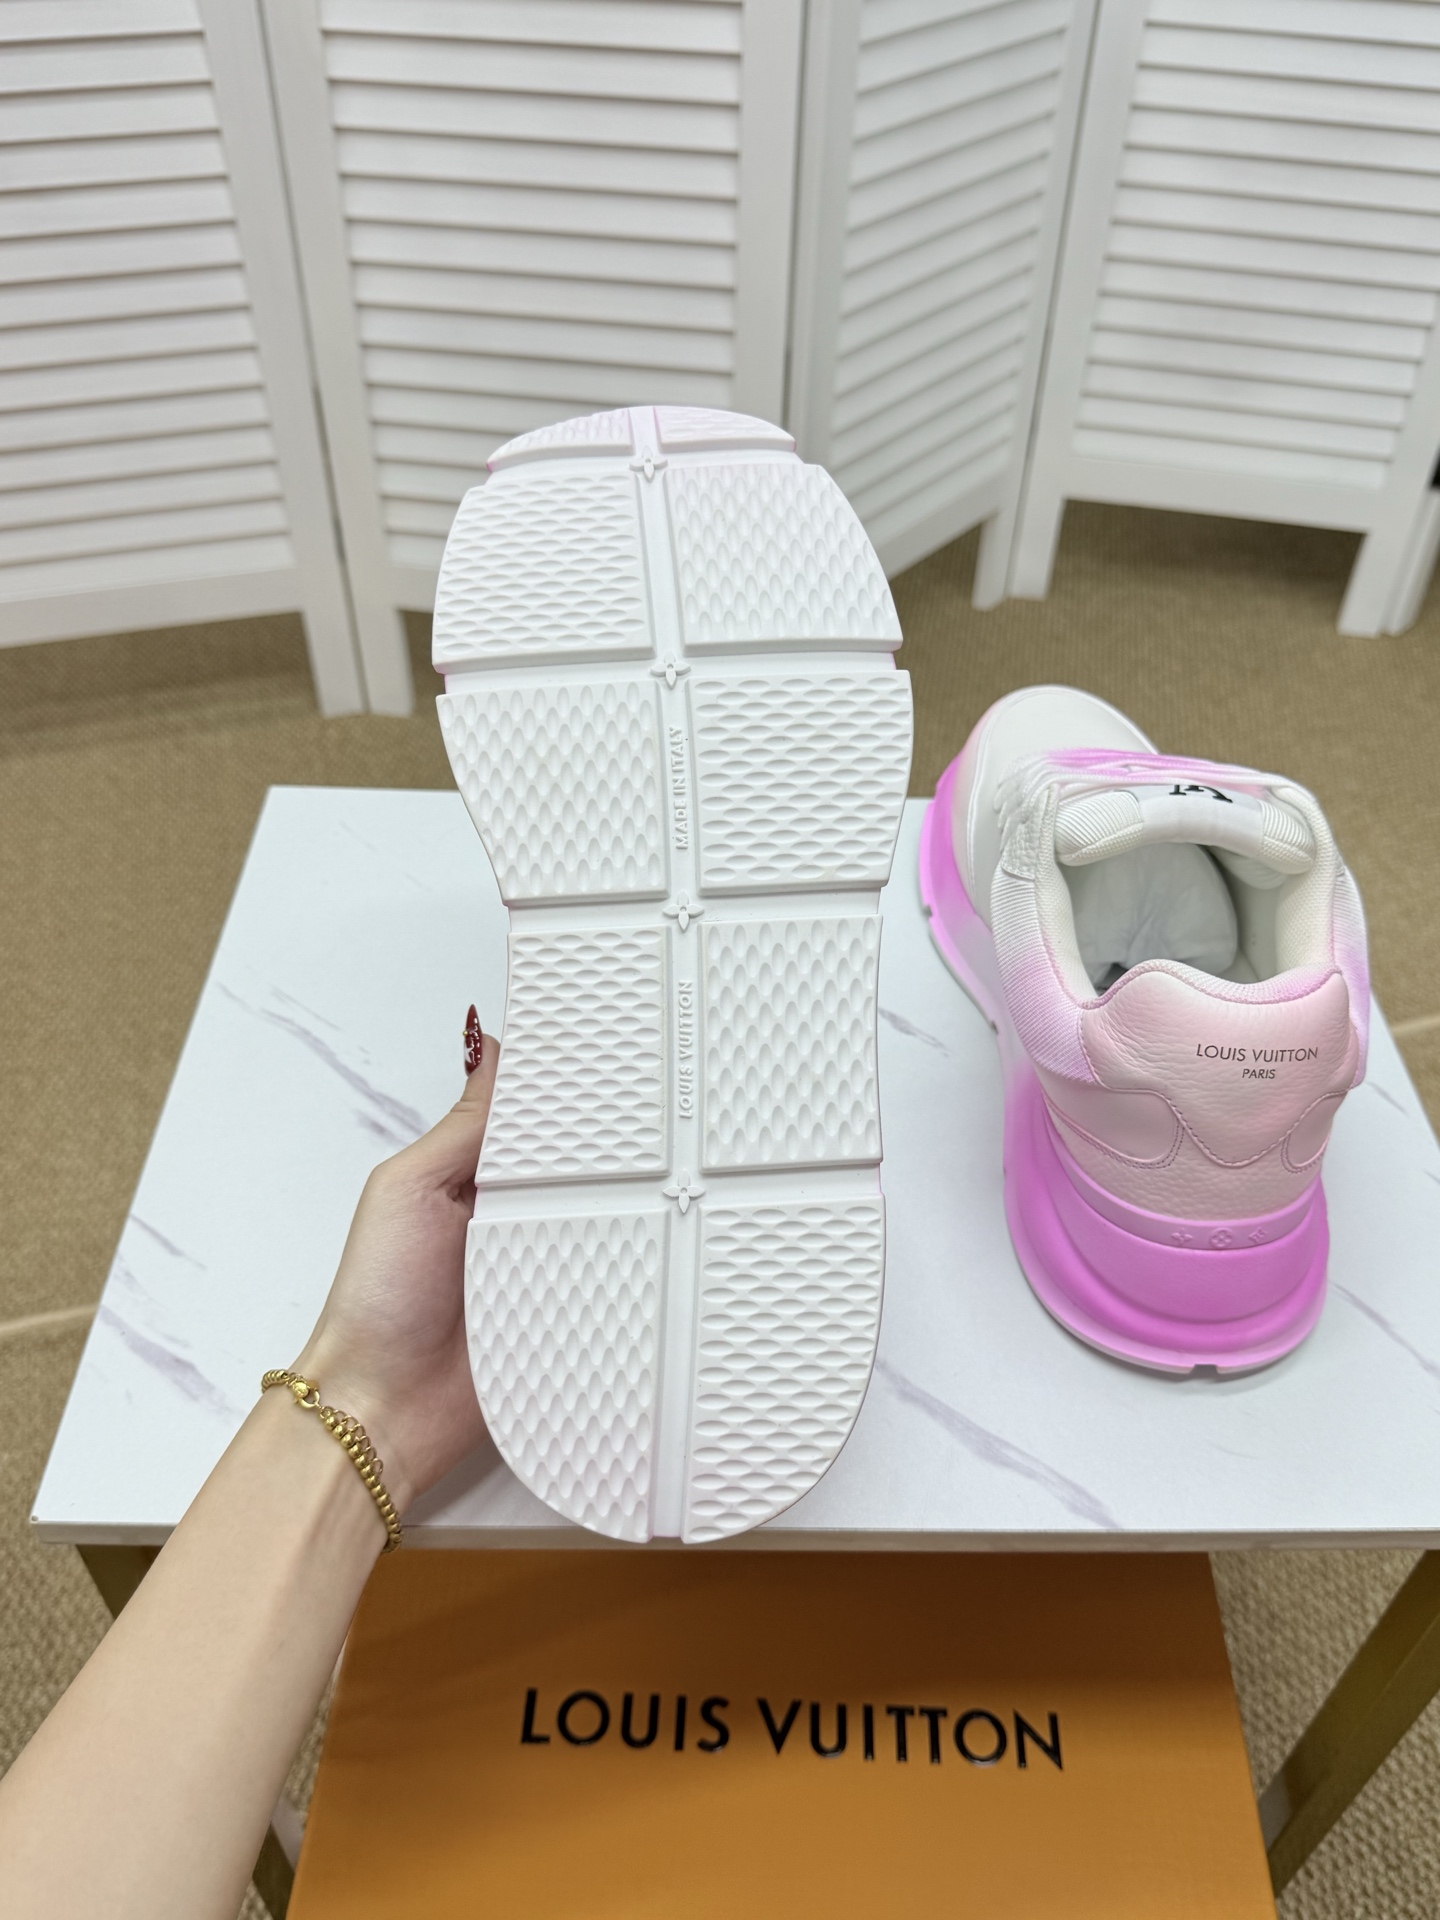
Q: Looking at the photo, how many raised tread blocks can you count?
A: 10